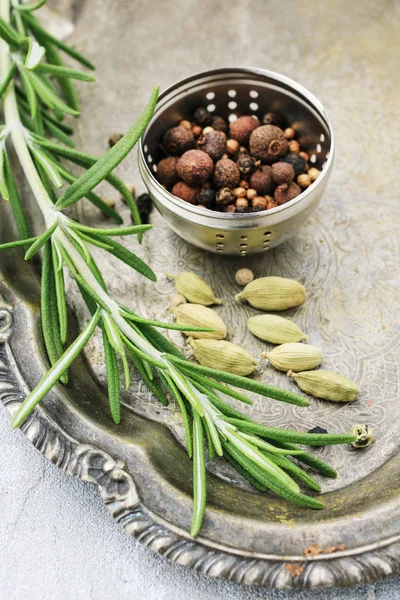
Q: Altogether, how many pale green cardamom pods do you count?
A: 7